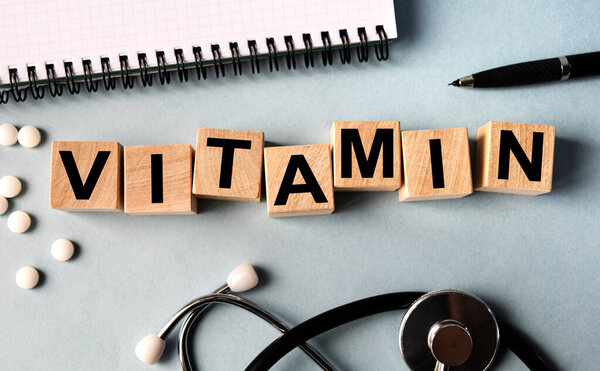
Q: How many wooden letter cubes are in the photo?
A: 7